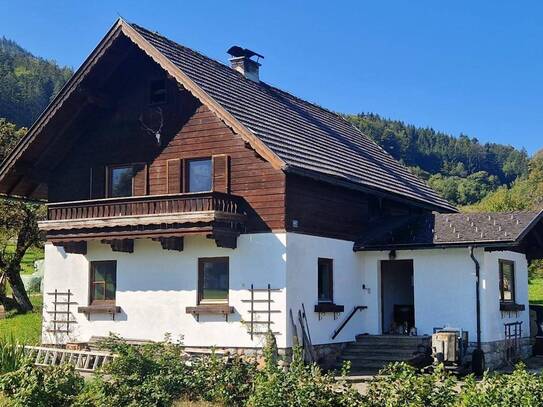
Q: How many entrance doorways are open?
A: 1